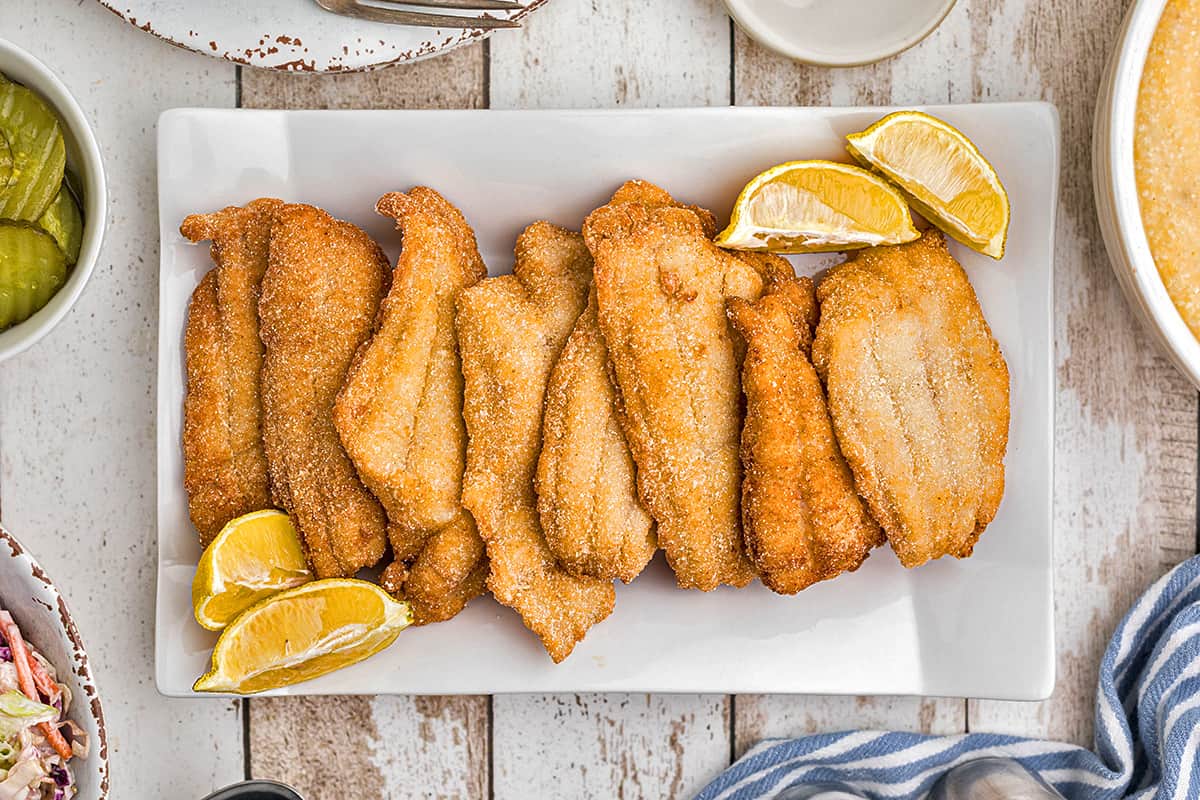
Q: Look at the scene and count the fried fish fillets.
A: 8